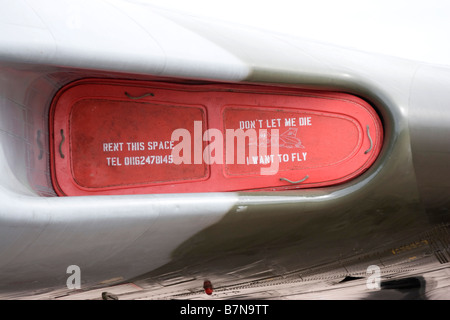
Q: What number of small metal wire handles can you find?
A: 4